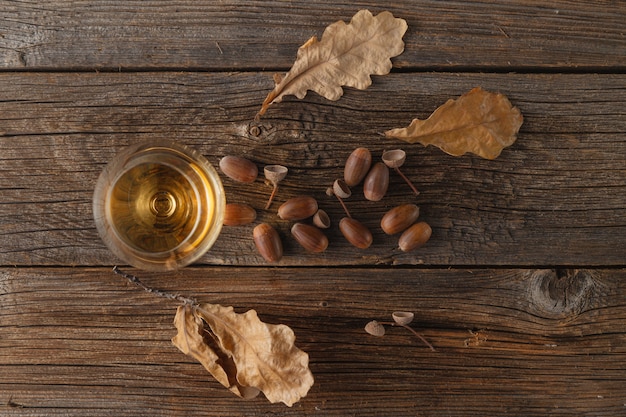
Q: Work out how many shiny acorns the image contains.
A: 10